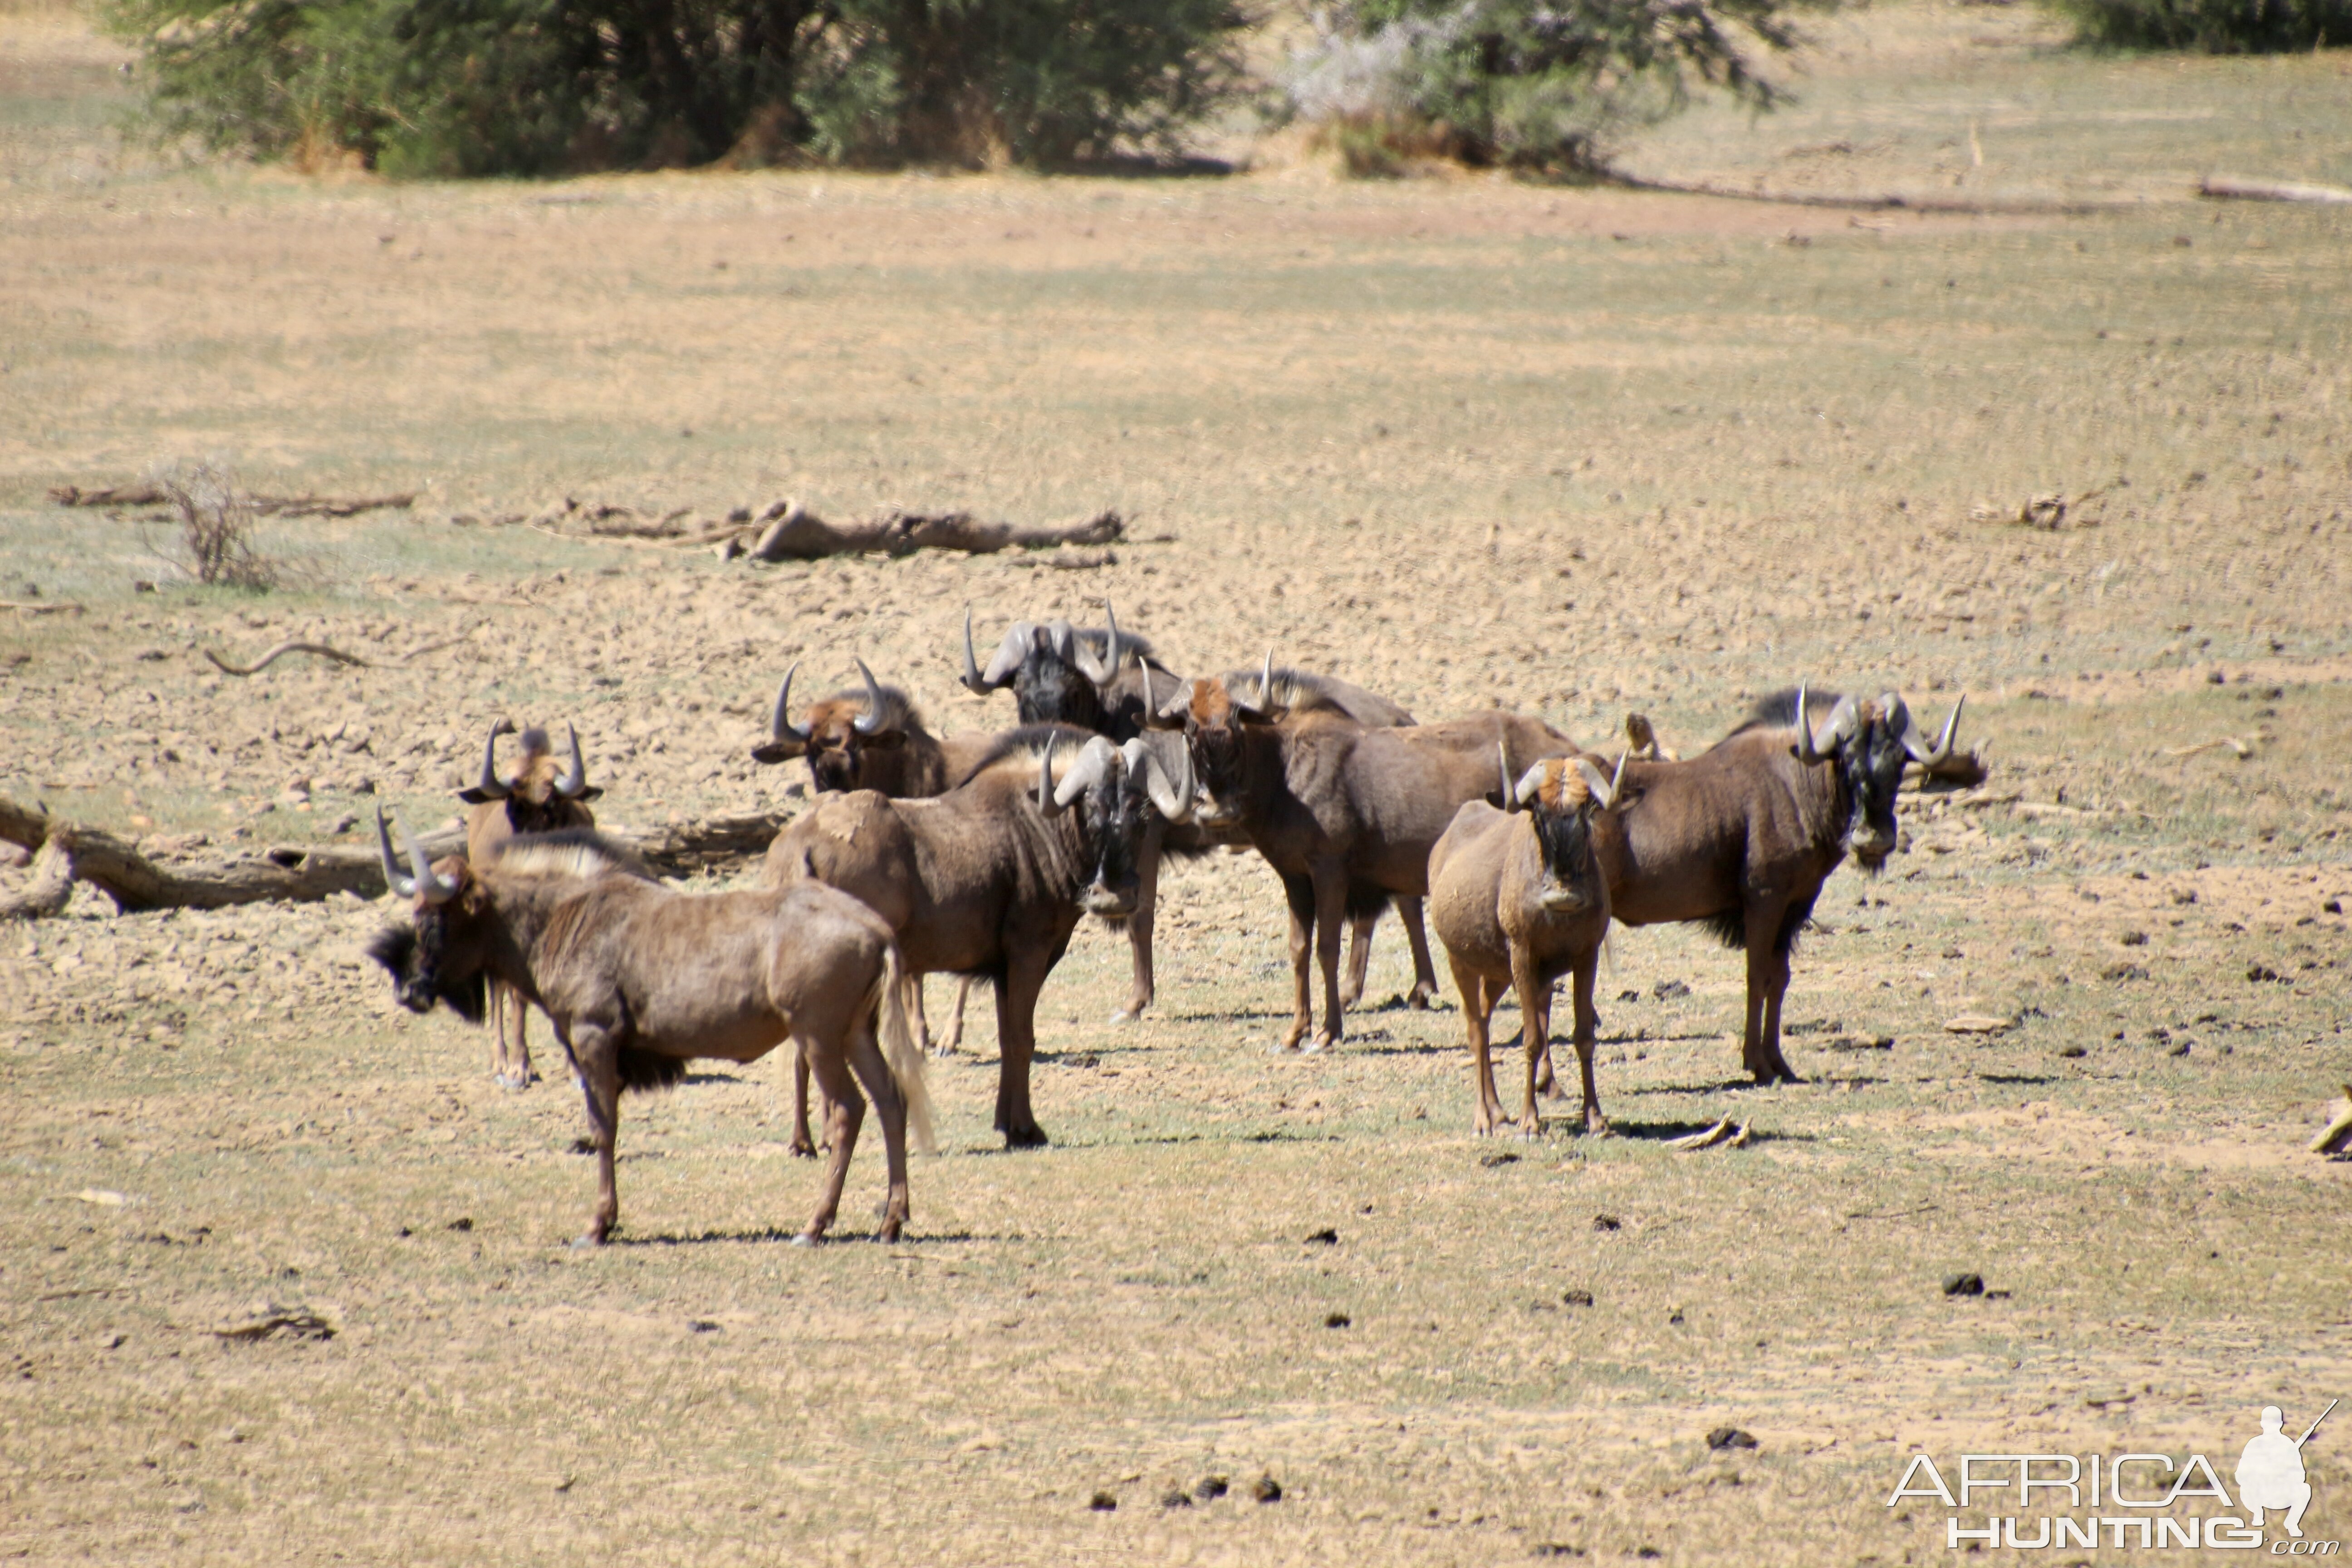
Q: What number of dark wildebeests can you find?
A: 8